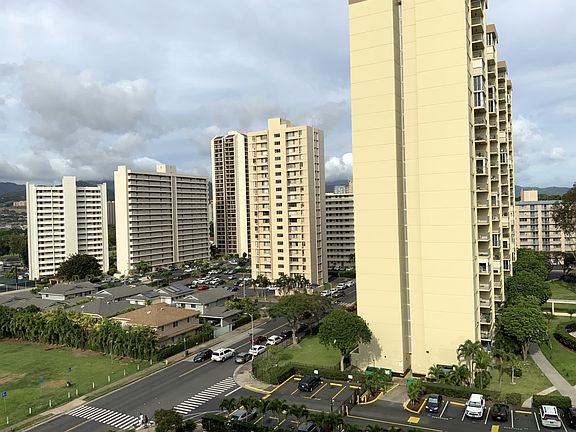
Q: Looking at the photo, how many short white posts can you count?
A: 10